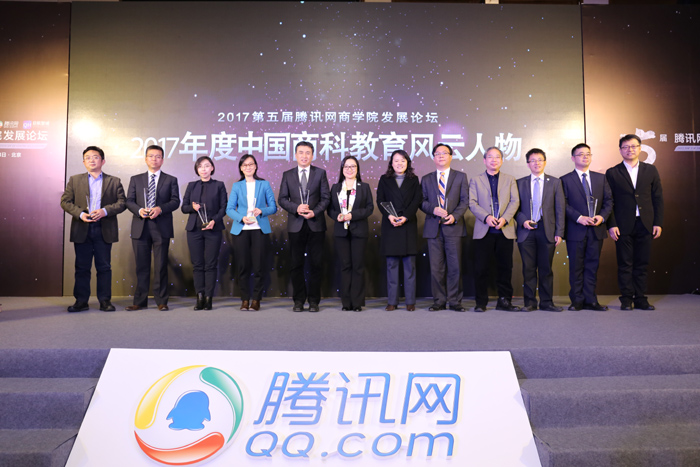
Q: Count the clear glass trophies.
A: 11